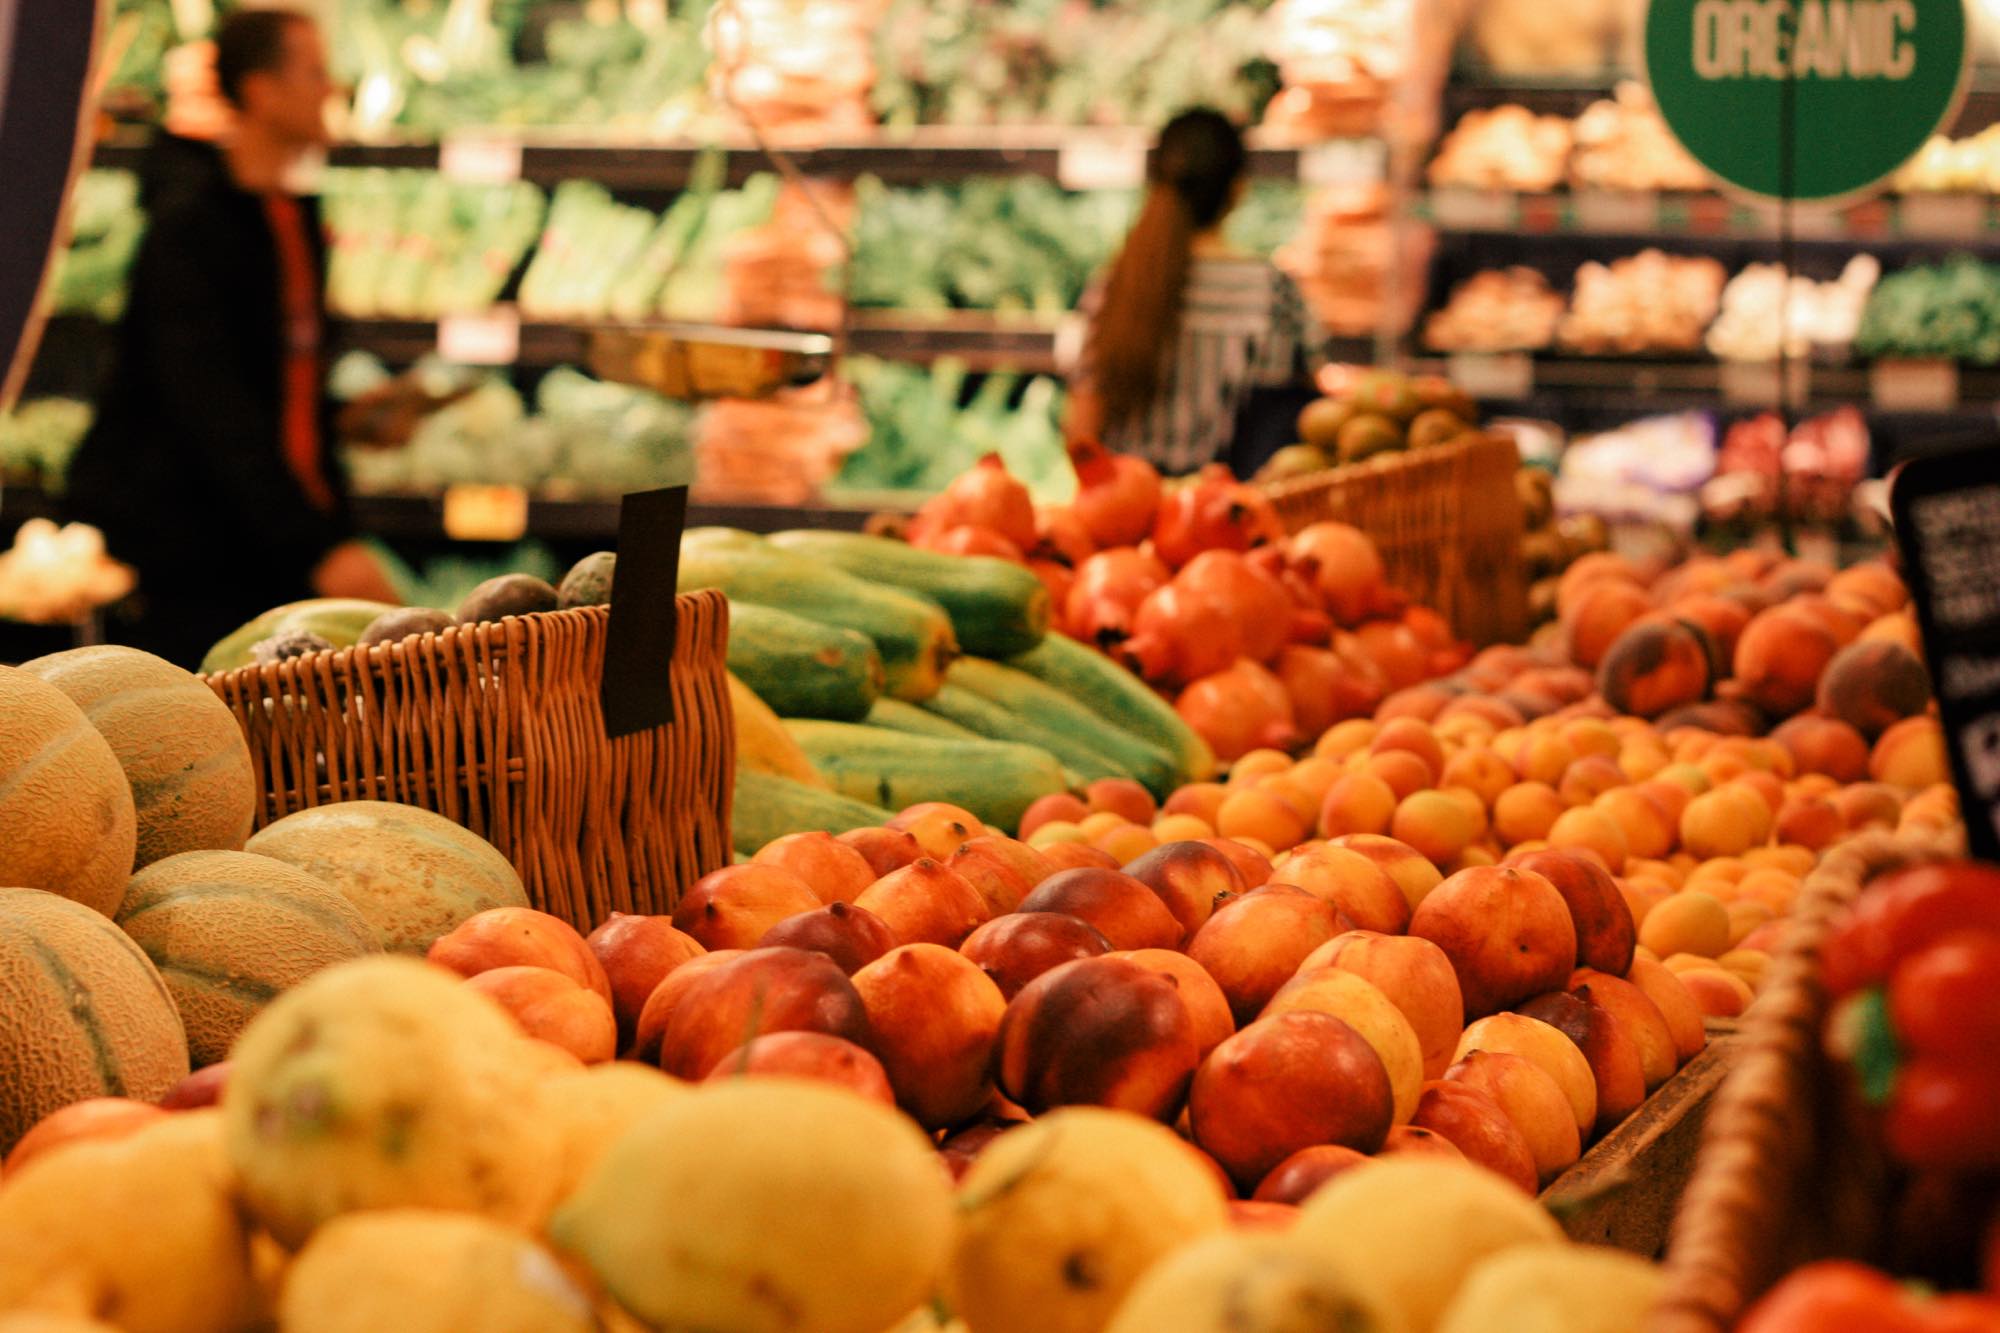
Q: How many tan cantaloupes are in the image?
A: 5